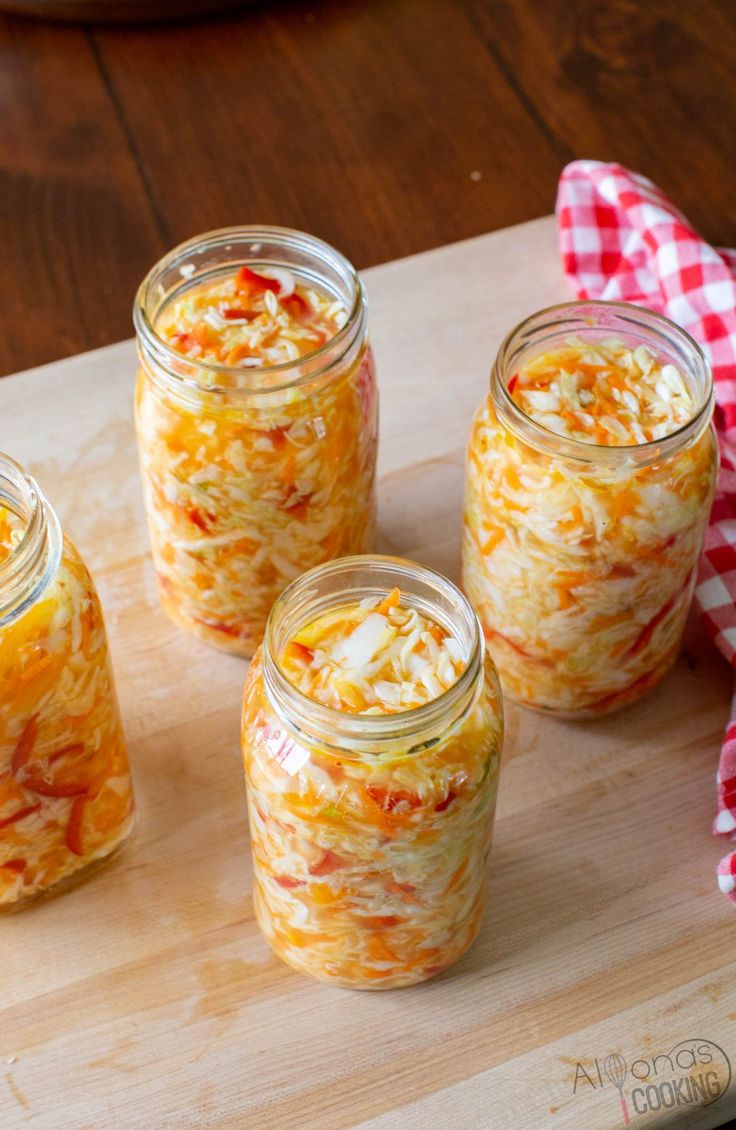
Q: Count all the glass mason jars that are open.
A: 4